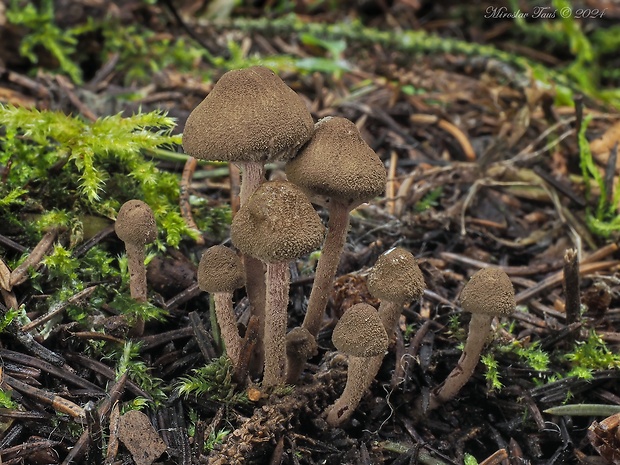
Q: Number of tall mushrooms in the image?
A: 3